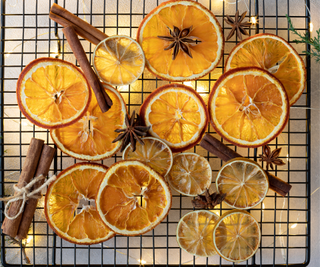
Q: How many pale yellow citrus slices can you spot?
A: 6